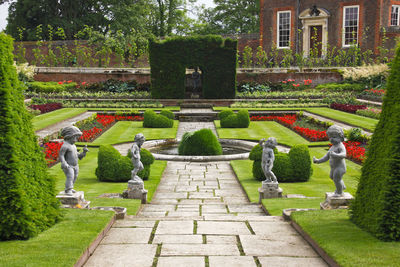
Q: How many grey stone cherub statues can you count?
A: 4